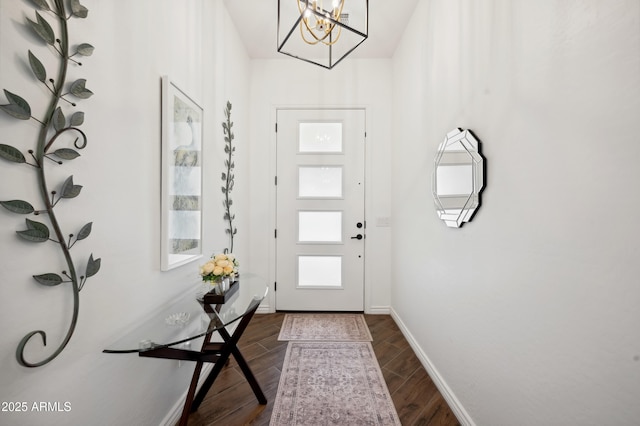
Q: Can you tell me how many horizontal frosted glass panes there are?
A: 4